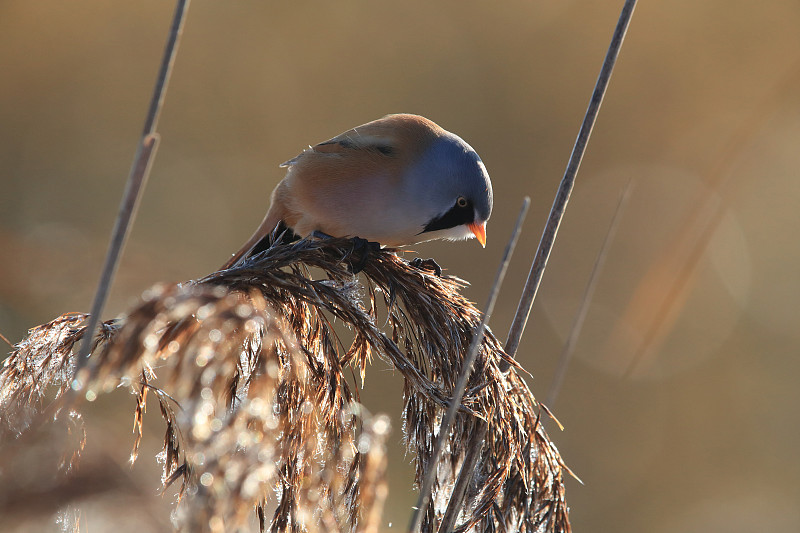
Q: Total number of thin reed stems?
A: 4